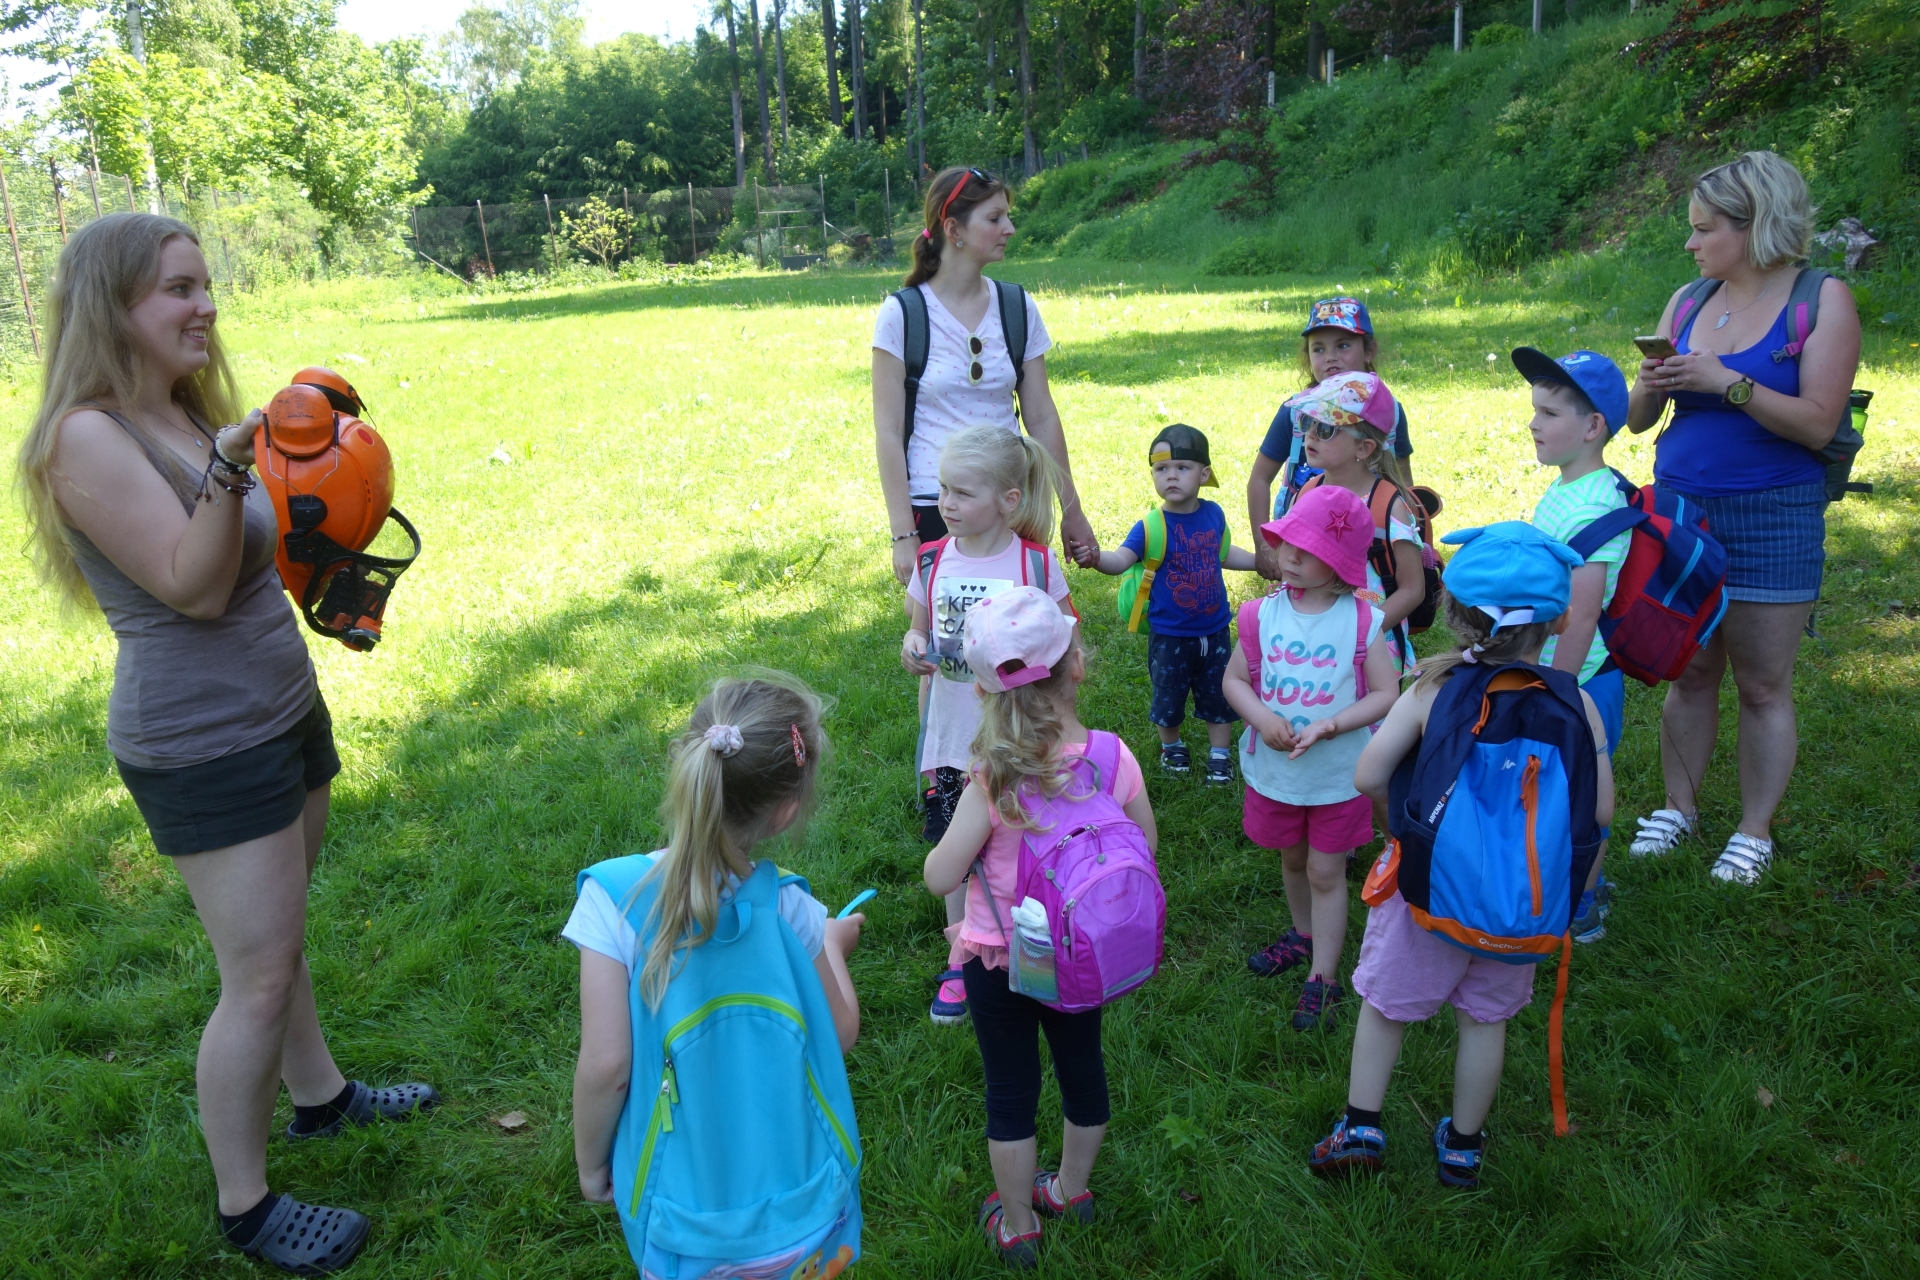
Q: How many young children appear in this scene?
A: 9